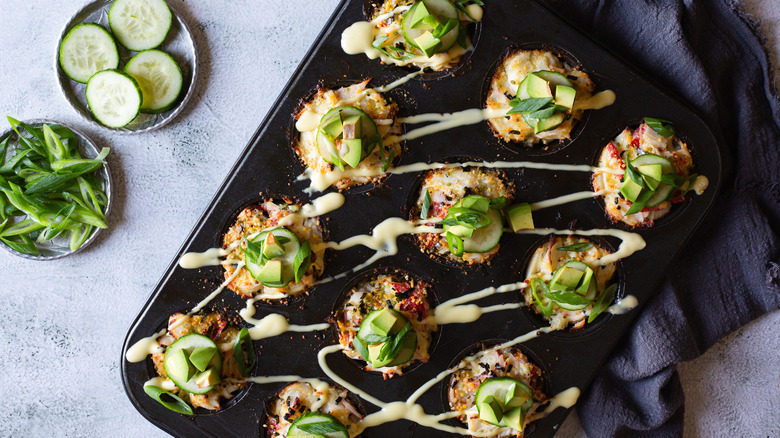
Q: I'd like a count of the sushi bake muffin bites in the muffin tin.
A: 11